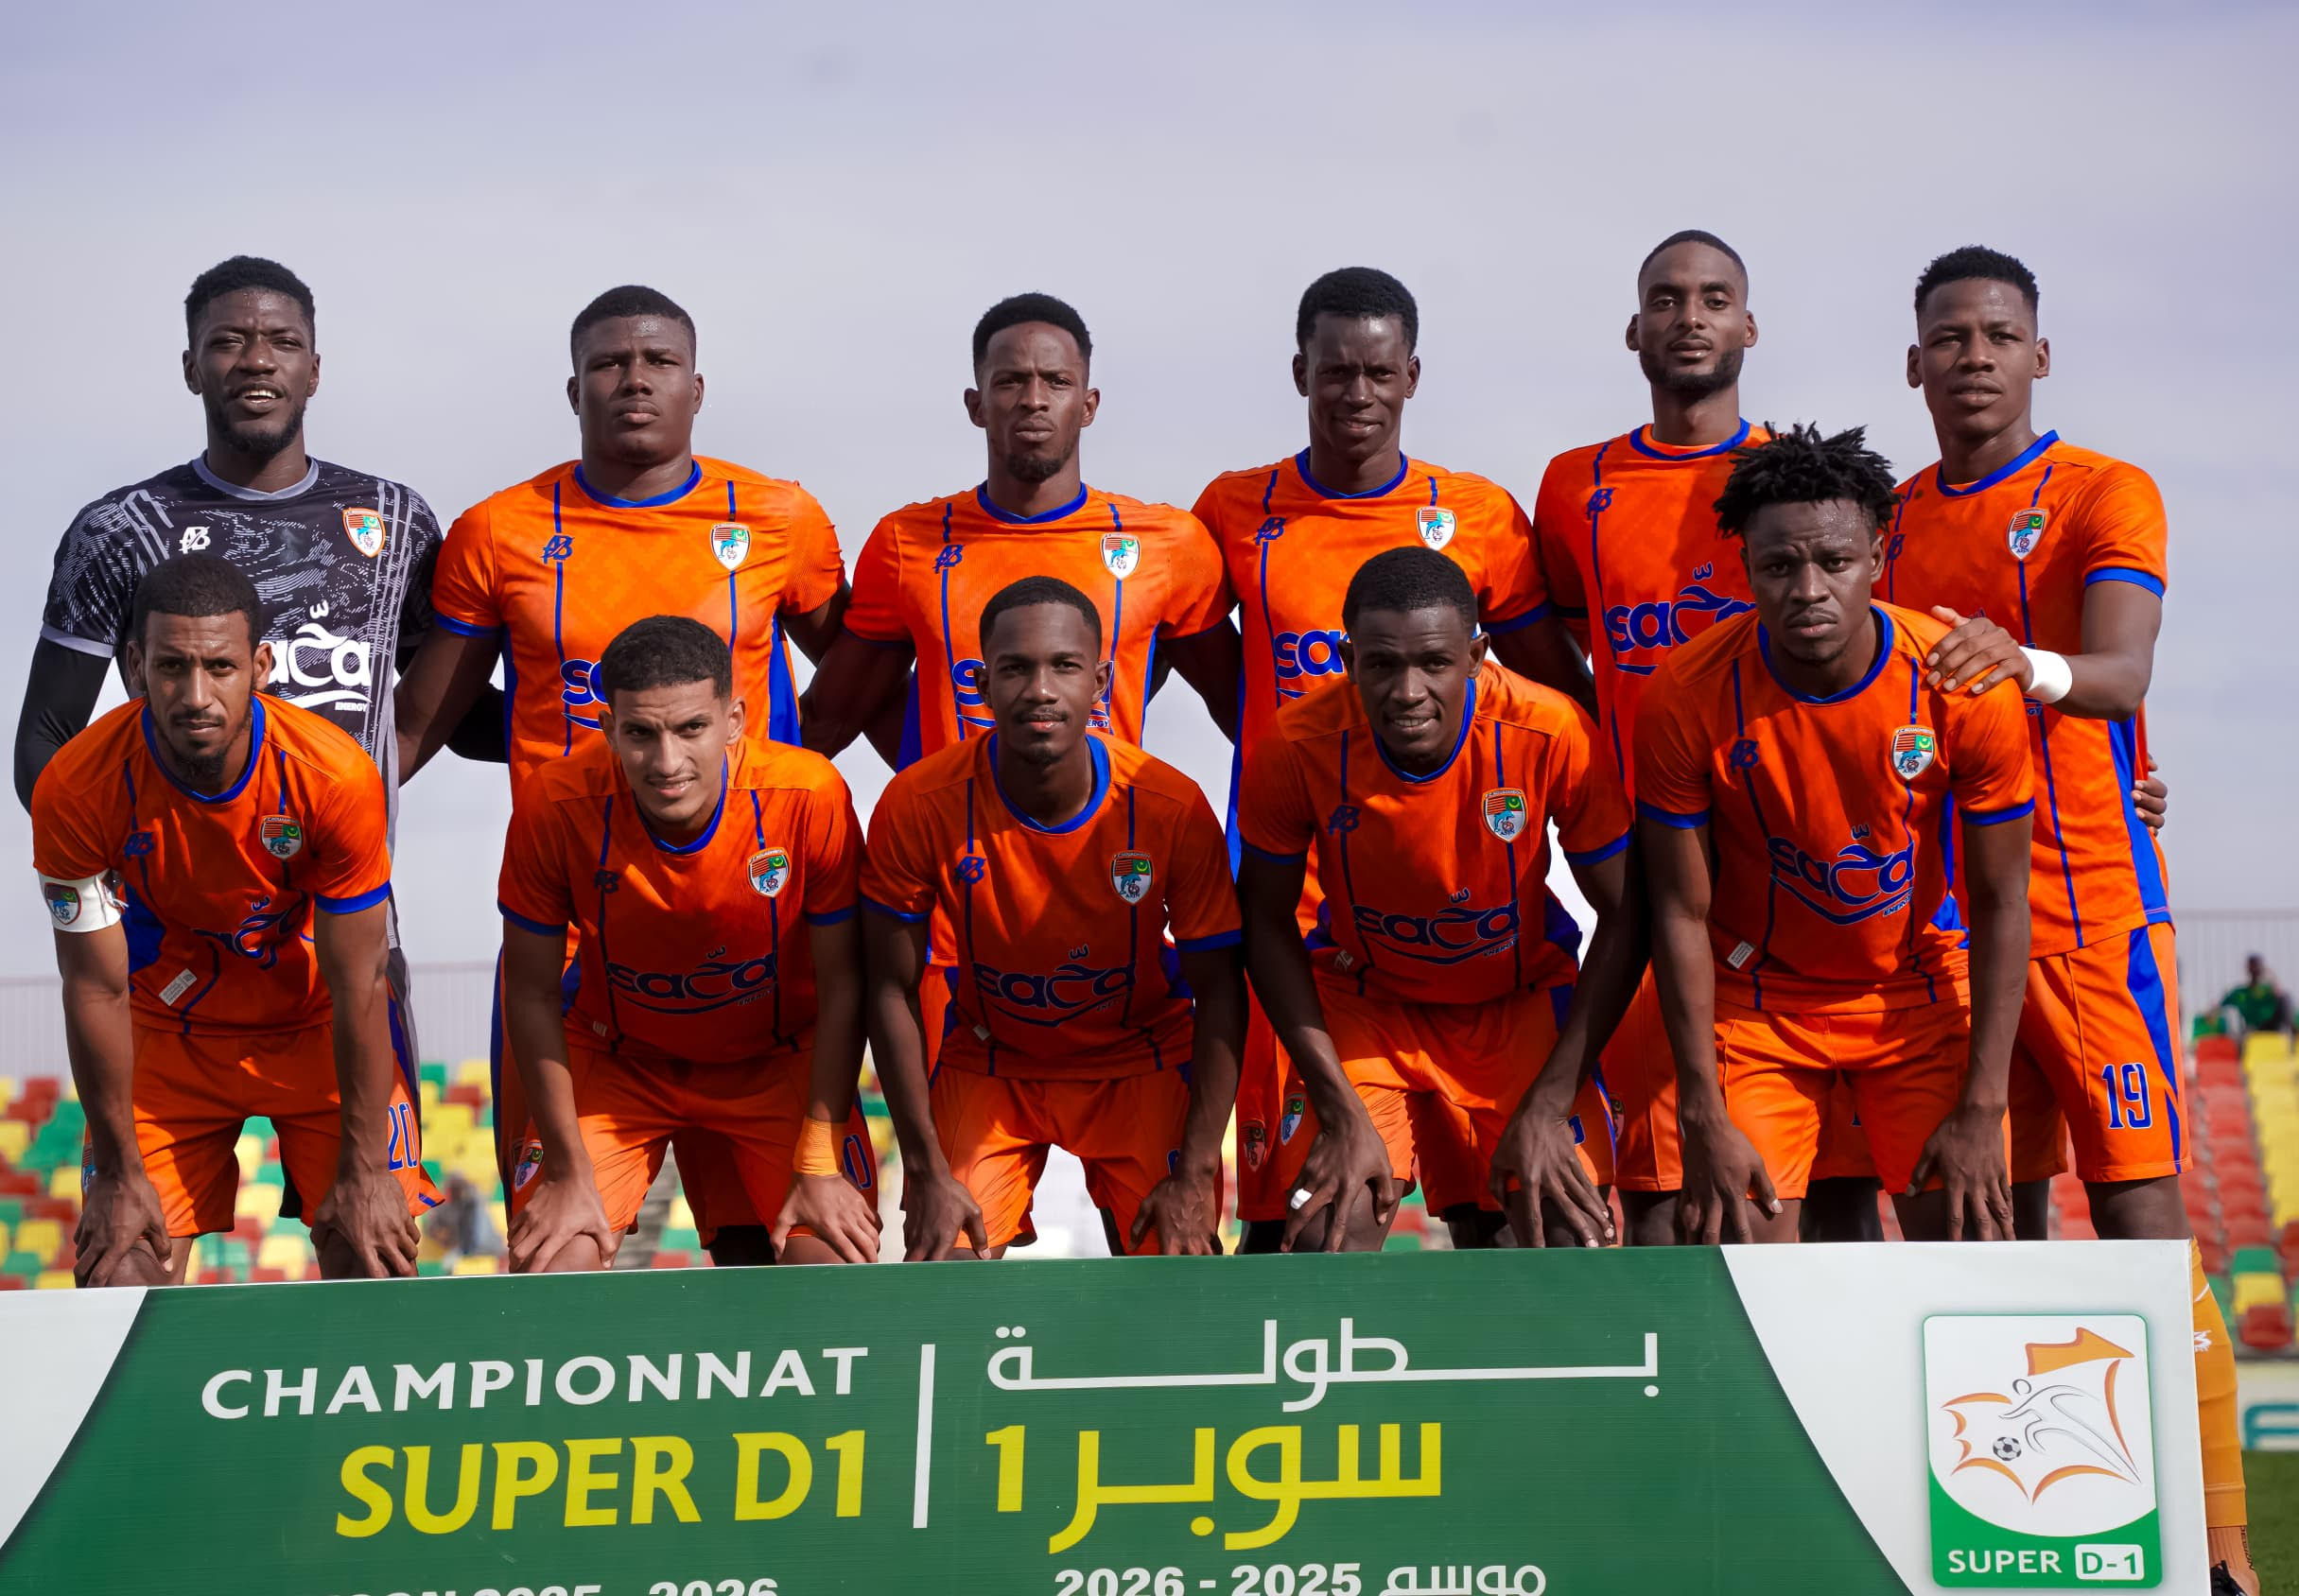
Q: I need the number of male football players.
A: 11